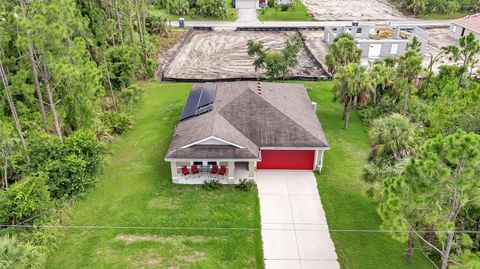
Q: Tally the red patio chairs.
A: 4